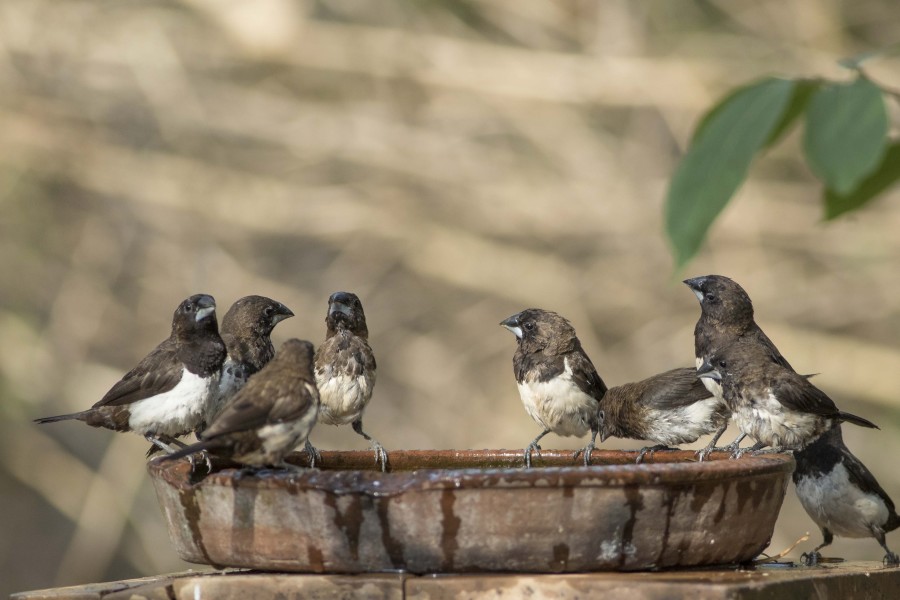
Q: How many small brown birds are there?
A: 9